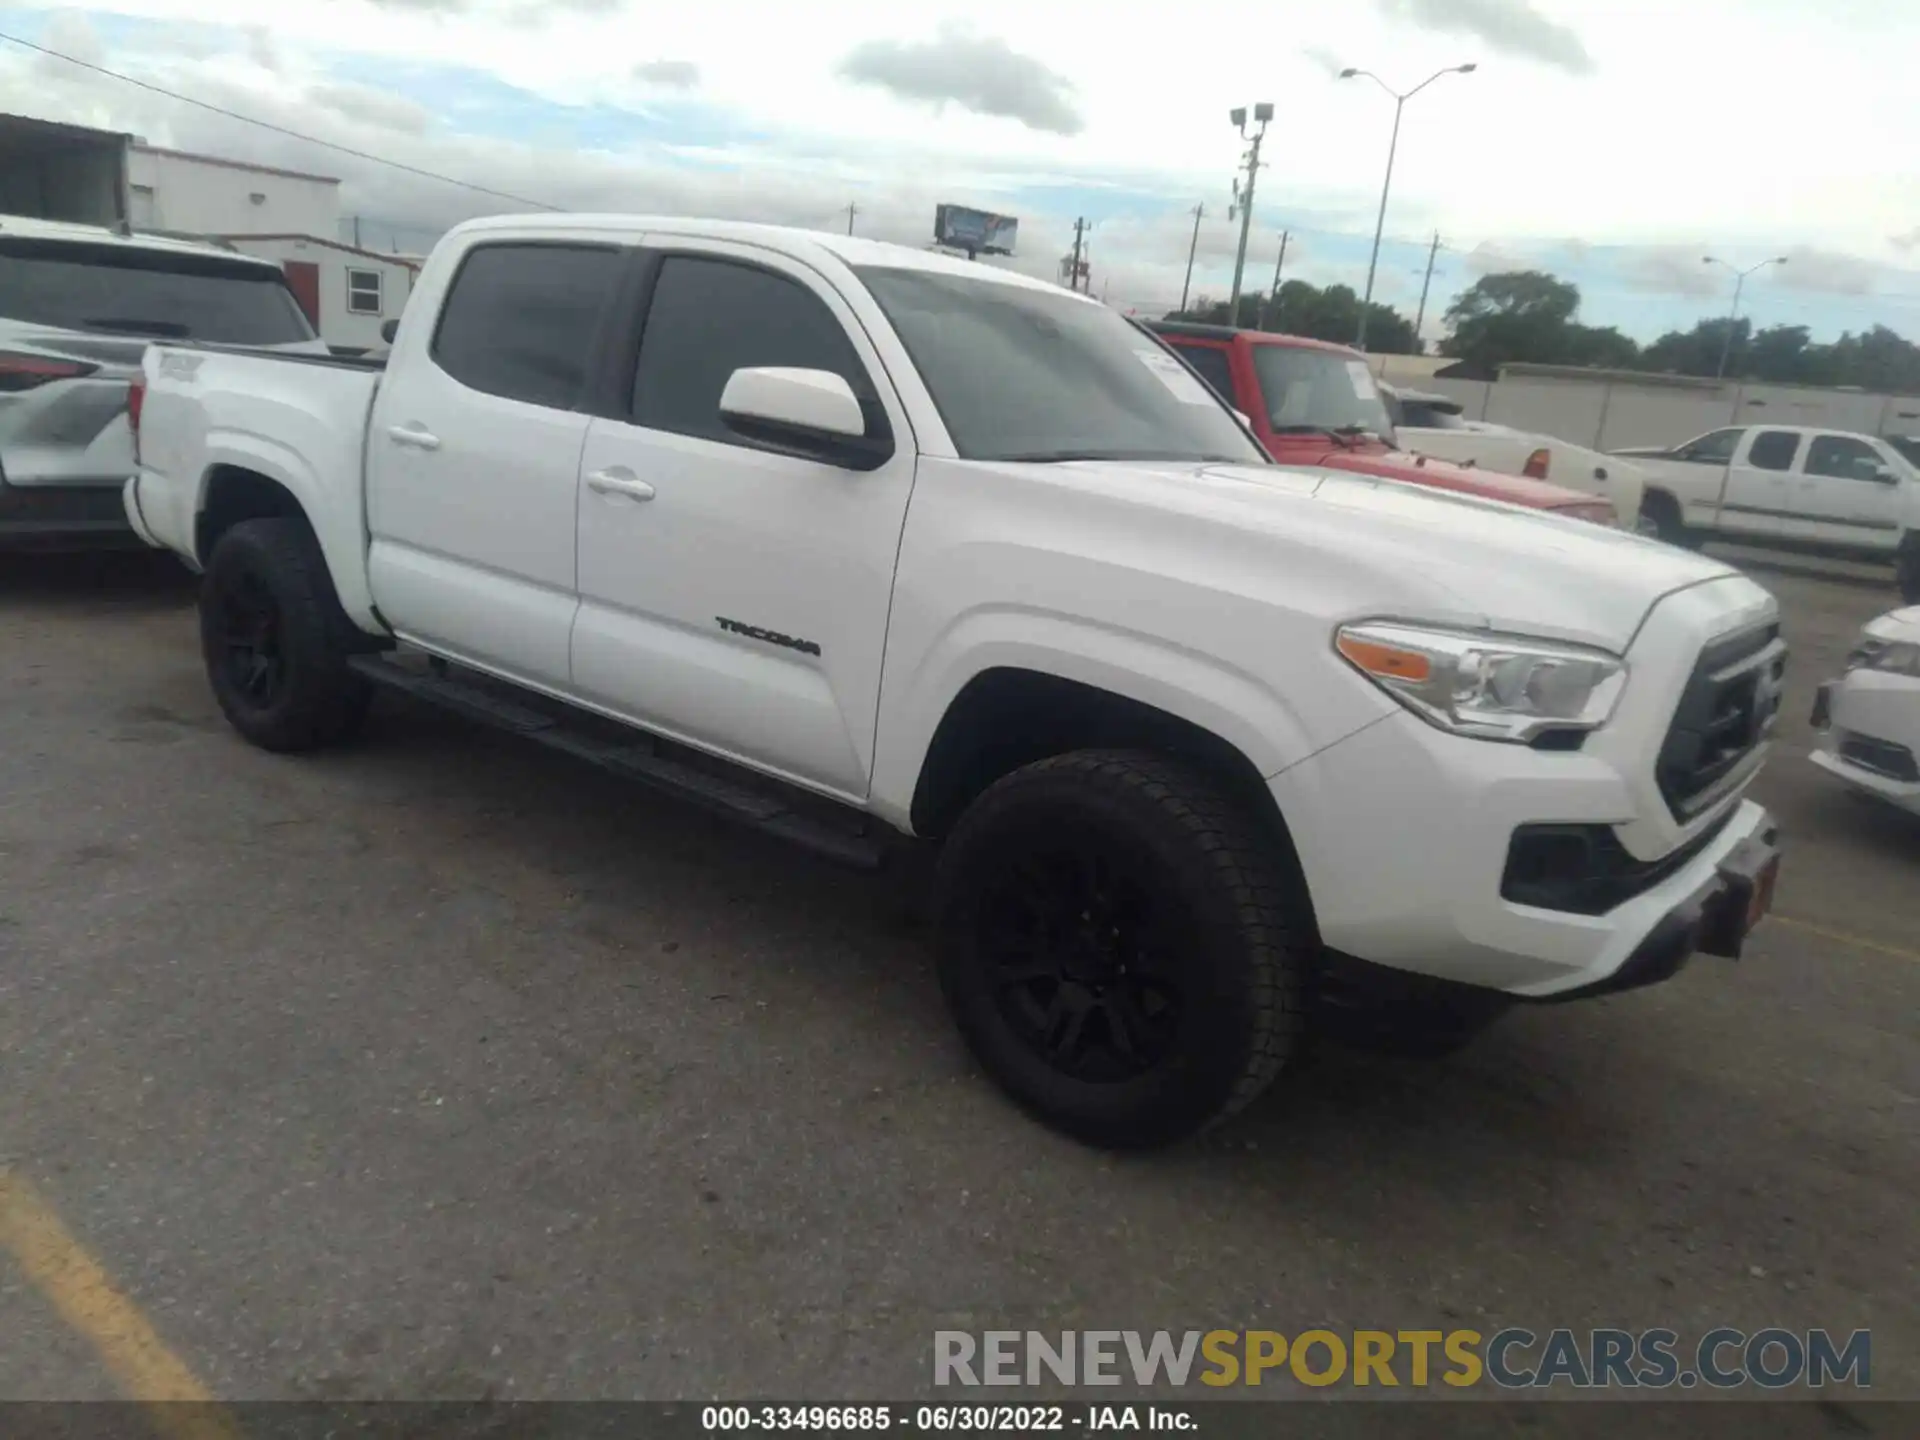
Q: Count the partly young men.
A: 0